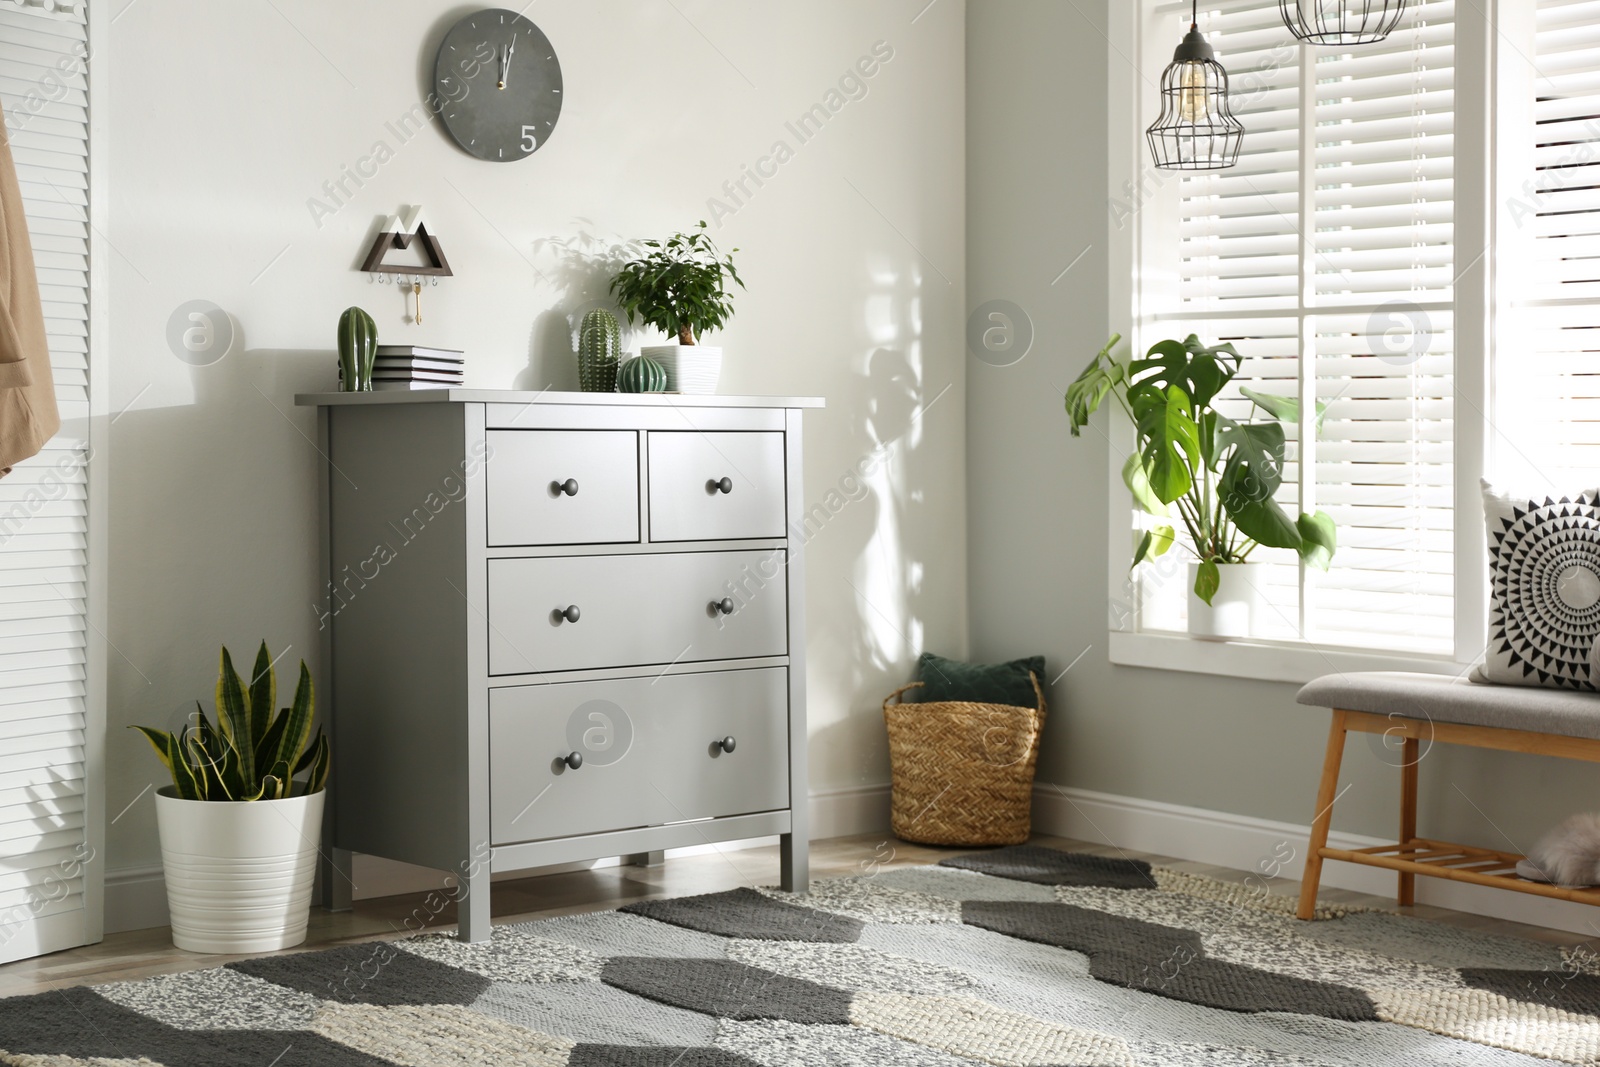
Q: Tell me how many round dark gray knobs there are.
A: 6